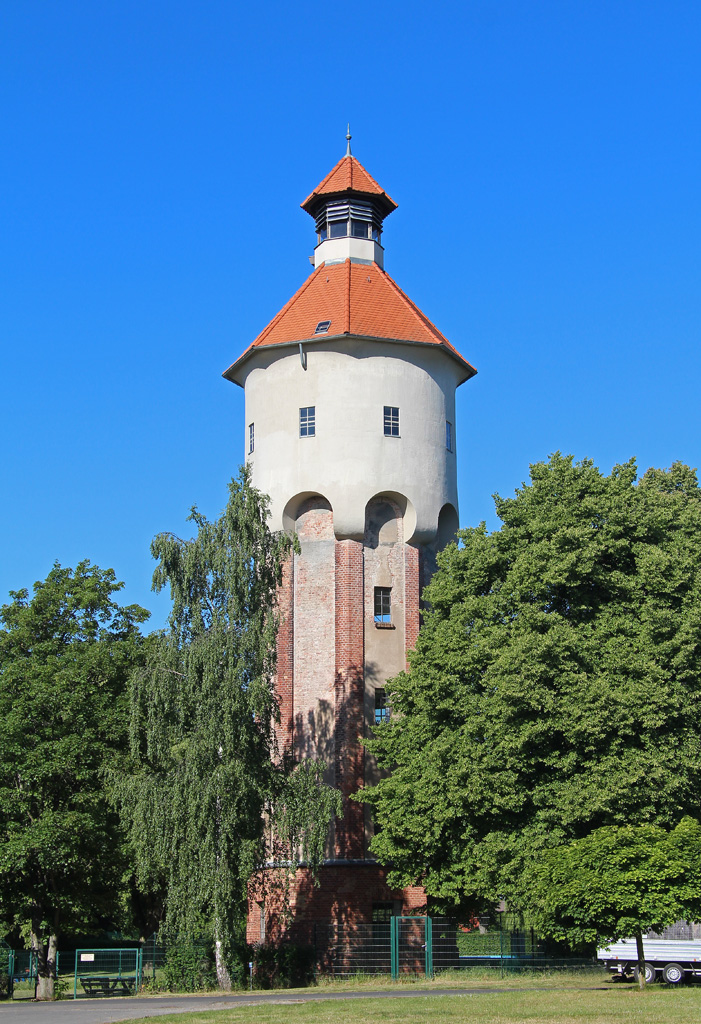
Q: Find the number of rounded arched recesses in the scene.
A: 3